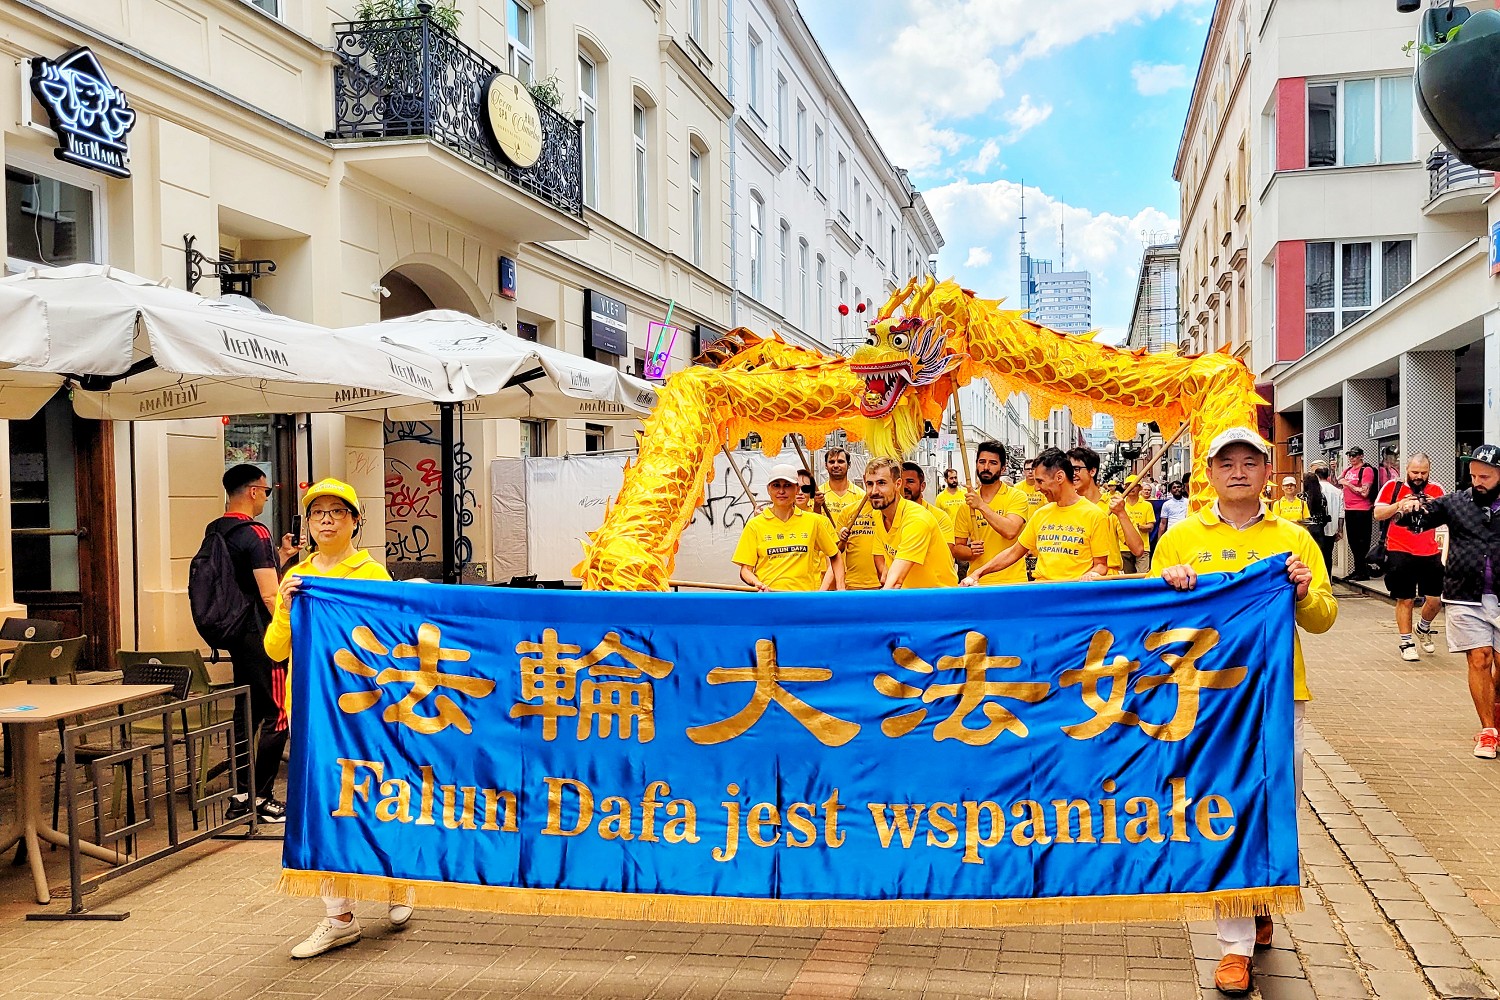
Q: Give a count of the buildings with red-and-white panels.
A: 1